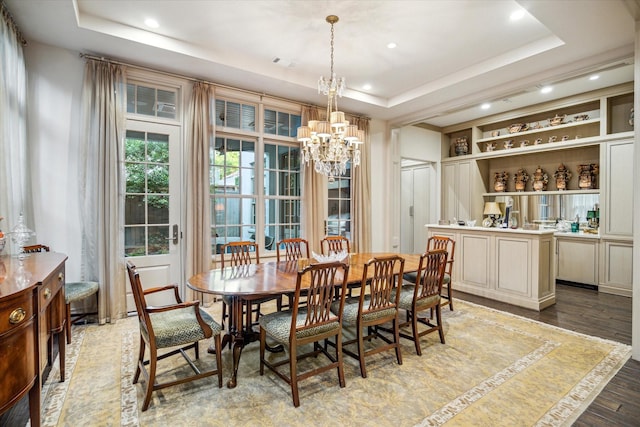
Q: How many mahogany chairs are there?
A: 9